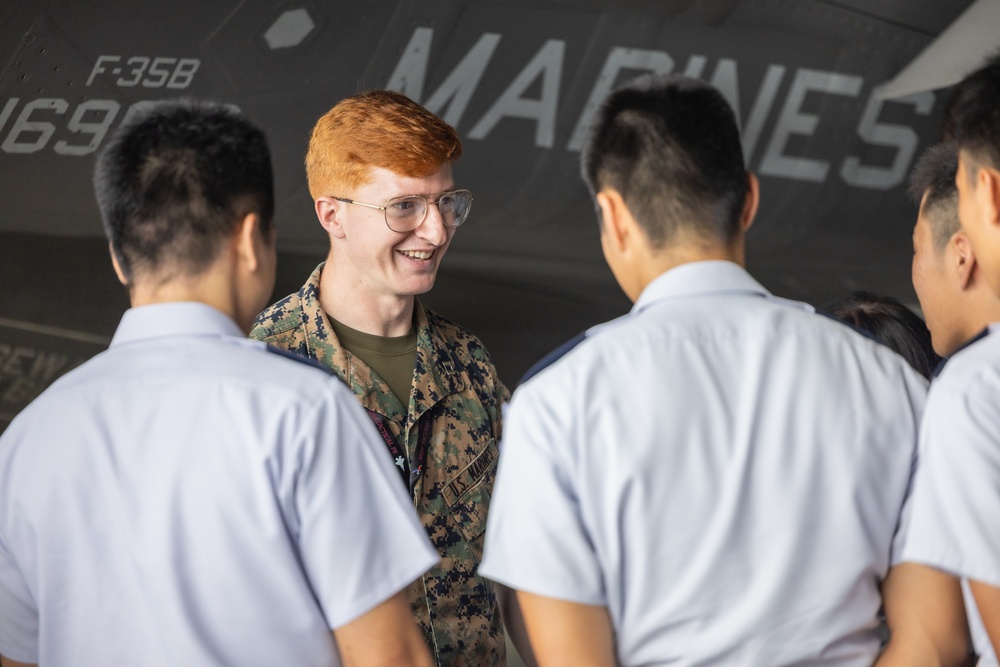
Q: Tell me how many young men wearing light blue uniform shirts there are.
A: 4